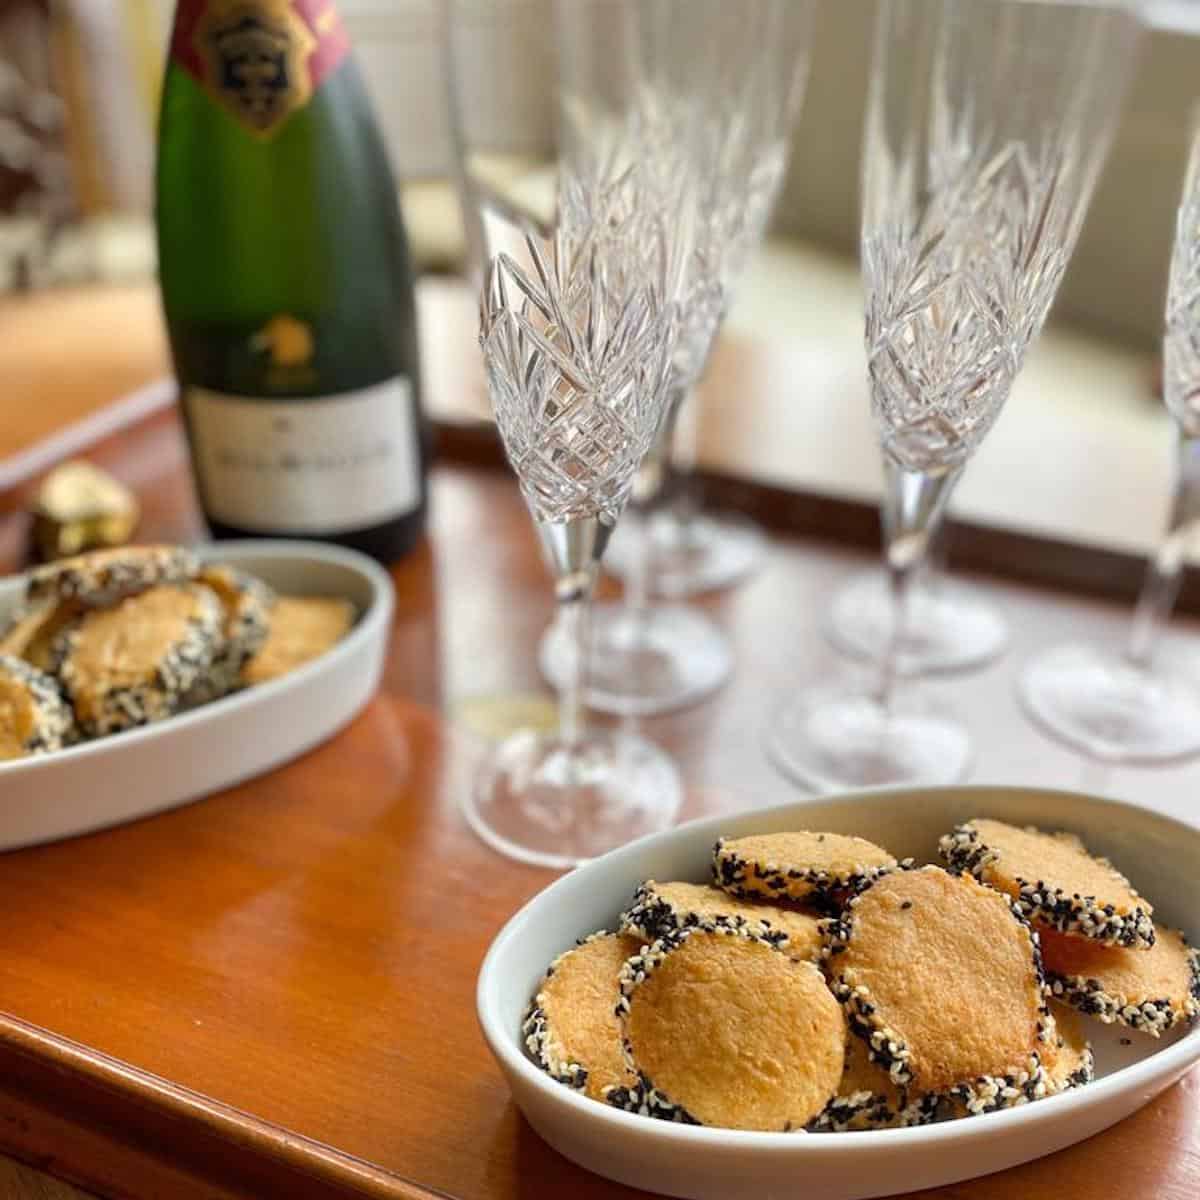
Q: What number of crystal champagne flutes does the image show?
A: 6